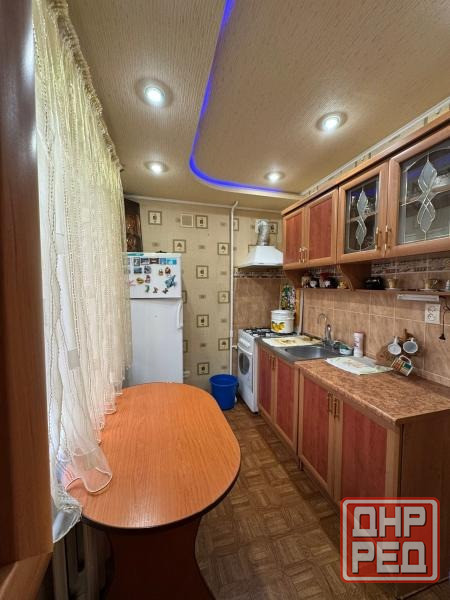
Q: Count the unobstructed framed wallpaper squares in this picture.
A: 9